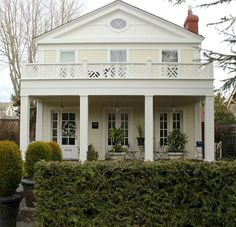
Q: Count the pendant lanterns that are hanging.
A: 3